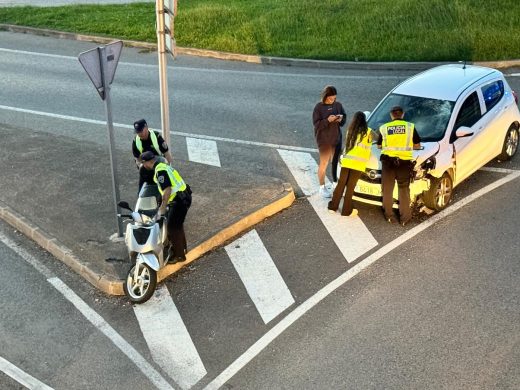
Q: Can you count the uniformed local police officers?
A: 3